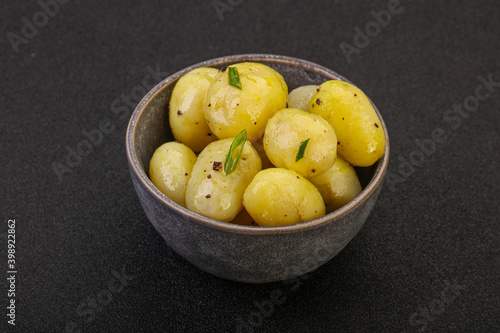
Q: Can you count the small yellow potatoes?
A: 9